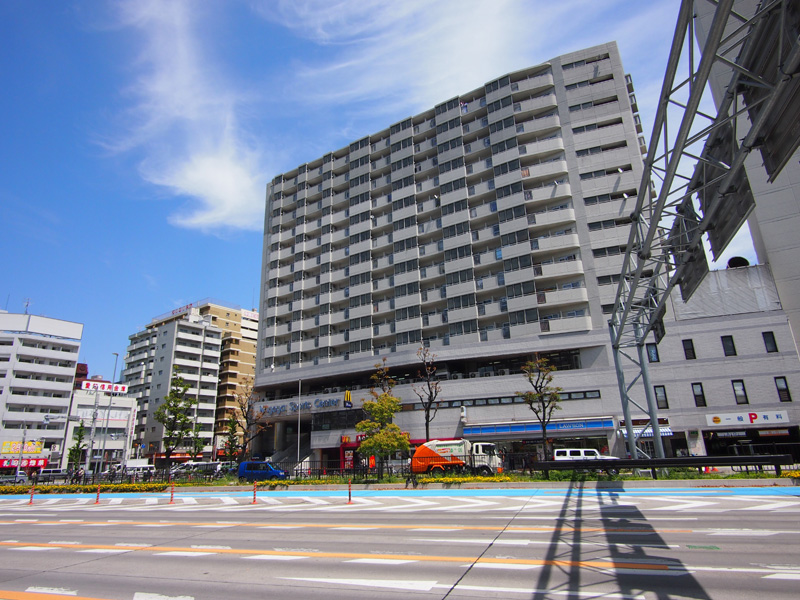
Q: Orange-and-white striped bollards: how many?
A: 5